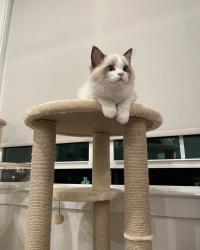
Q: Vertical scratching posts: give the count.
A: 3